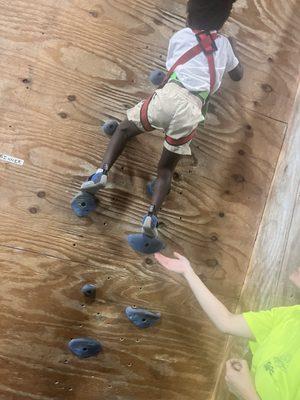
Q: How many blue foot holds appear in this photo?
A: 8